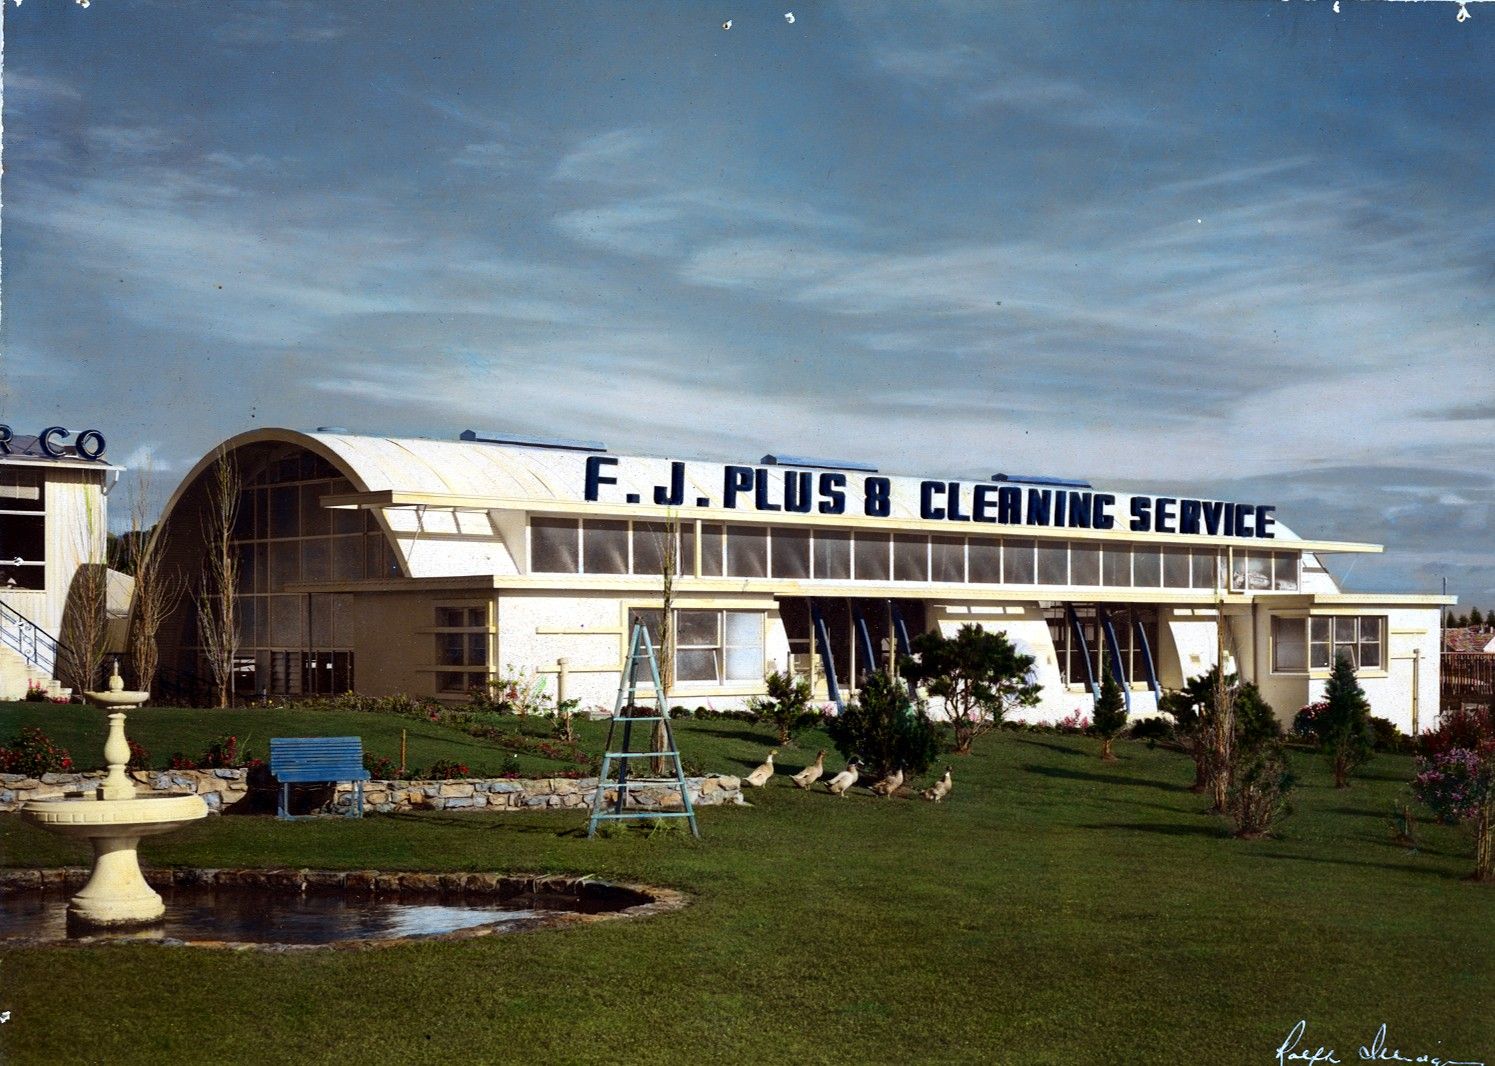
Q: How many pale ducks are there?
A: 5